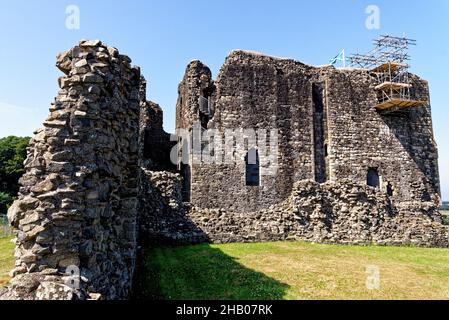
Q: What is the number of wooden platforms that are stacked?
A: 3